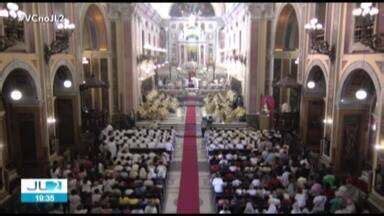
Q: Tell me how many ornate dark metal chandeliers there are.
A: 4